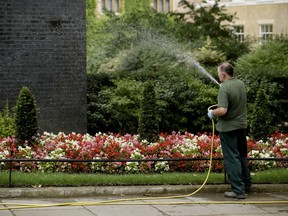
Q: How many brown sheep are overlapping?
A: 0